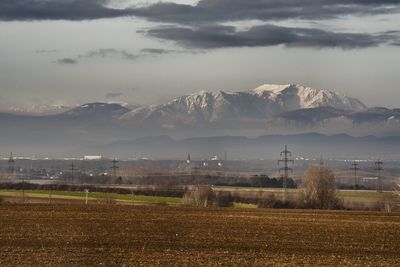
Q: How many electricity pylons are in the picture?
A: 8